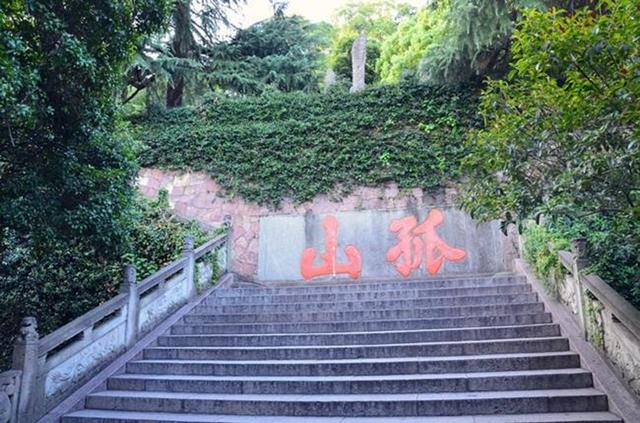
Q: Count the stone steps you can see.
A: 11